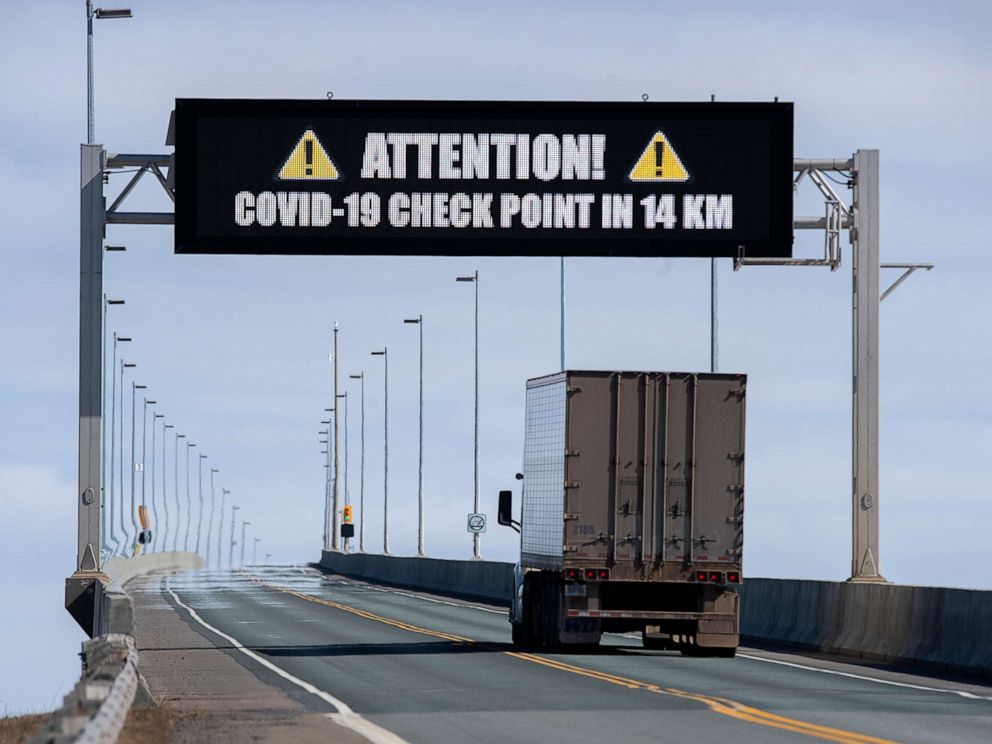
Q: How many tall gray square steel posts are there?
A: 2